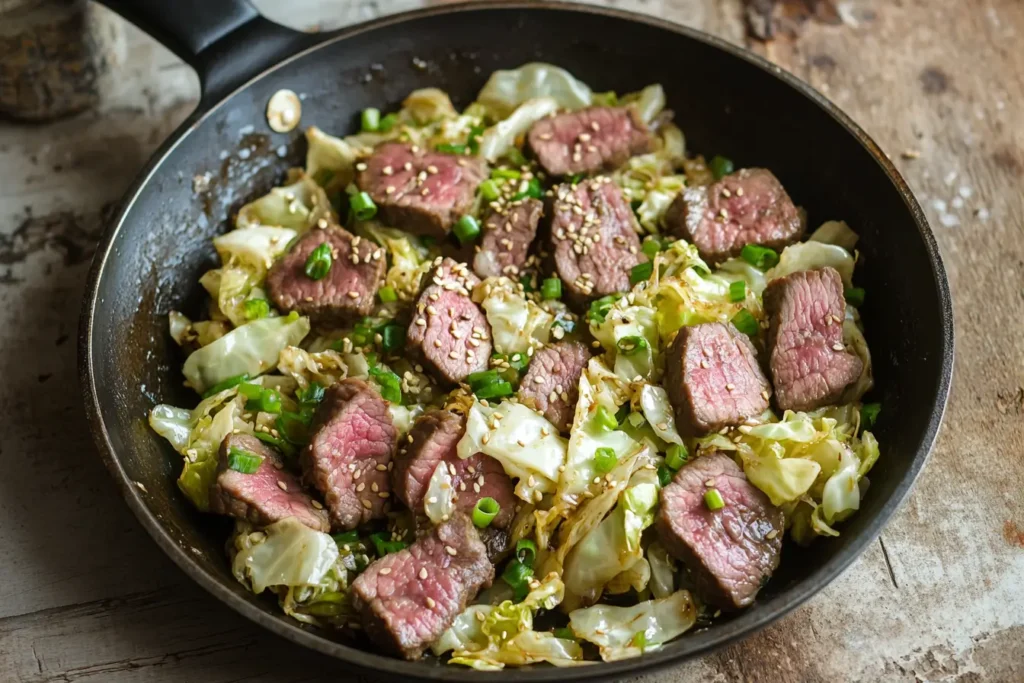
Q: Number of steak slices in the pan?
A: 15